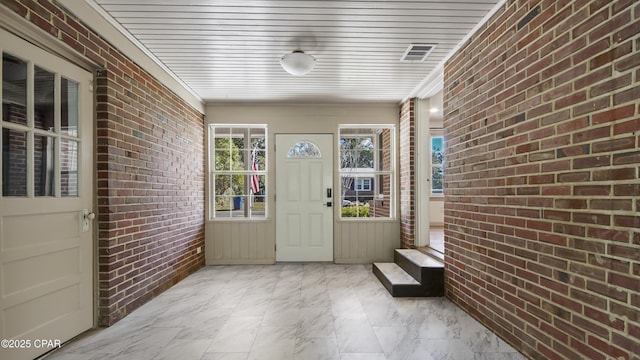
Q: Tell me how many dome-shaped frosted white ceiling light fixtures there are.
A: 1